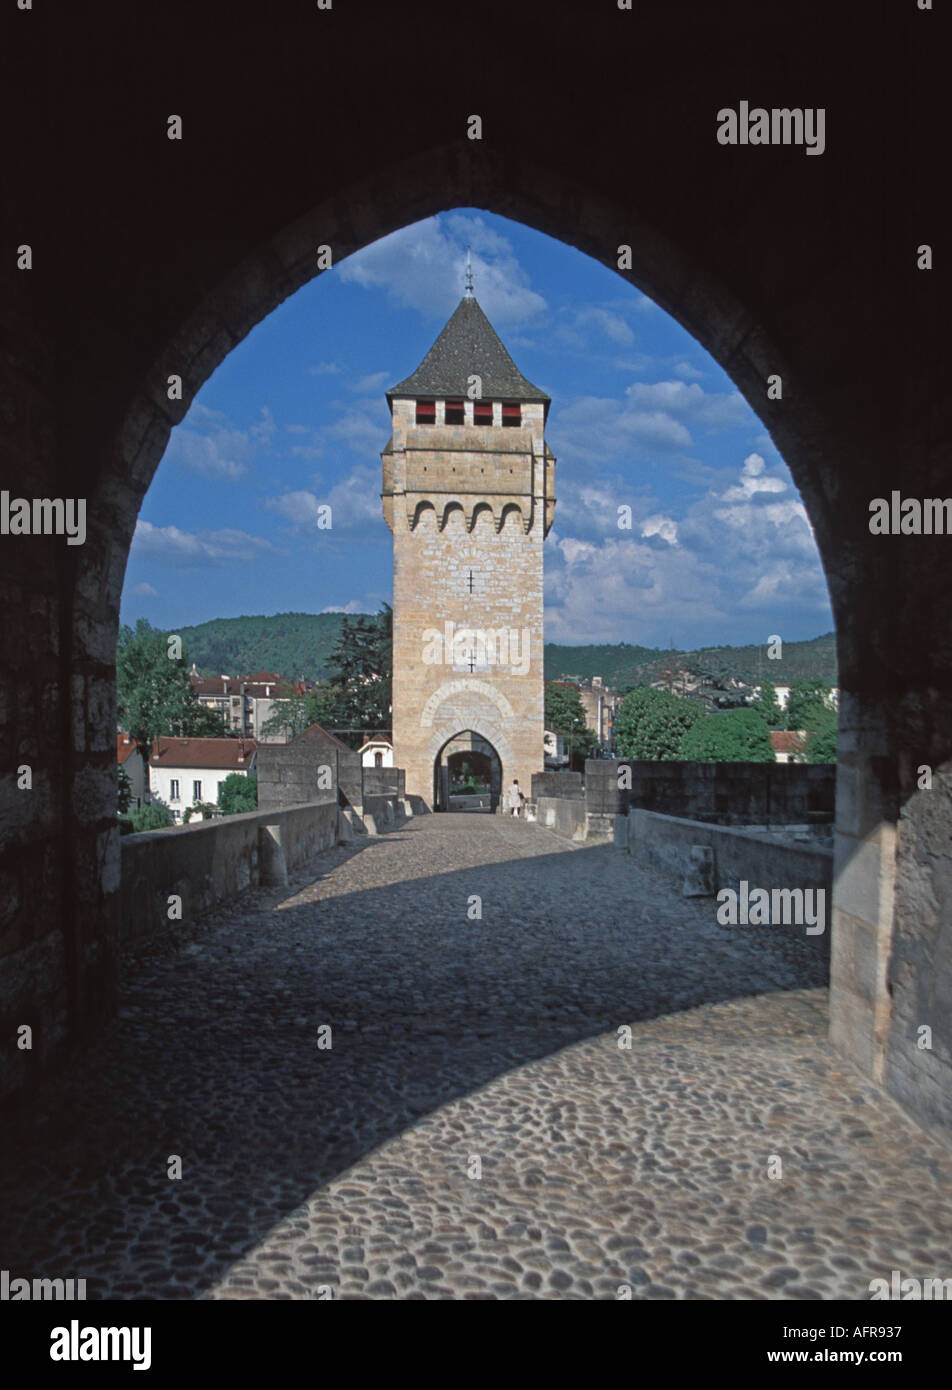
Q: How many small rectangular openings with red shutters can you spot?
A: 4